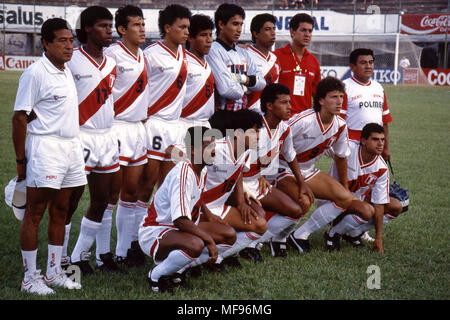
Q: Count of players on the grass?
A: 11